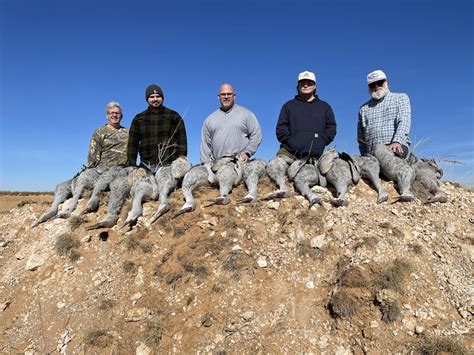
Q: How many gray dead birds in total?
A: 15